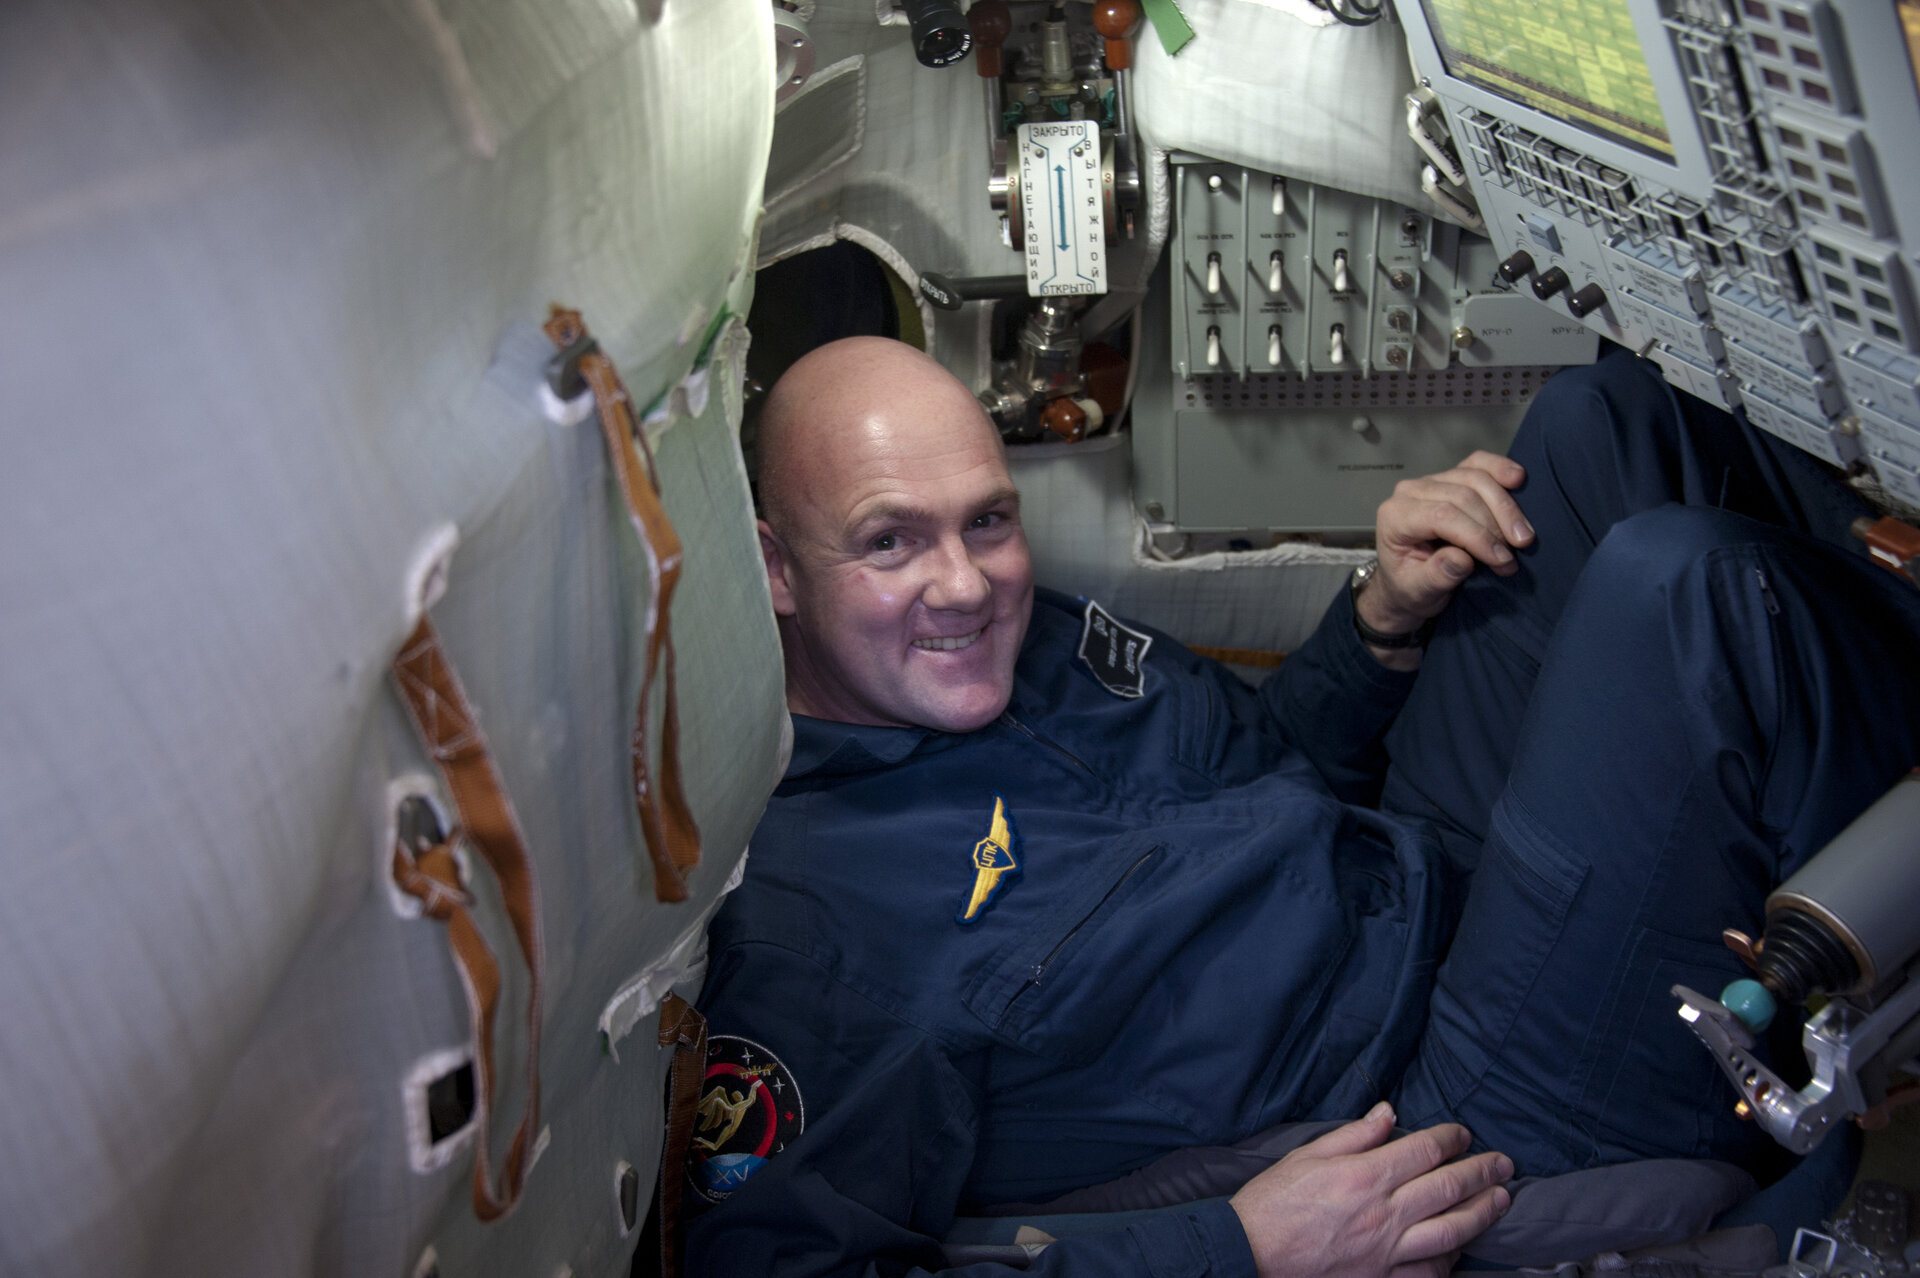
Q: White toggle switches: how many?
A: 8